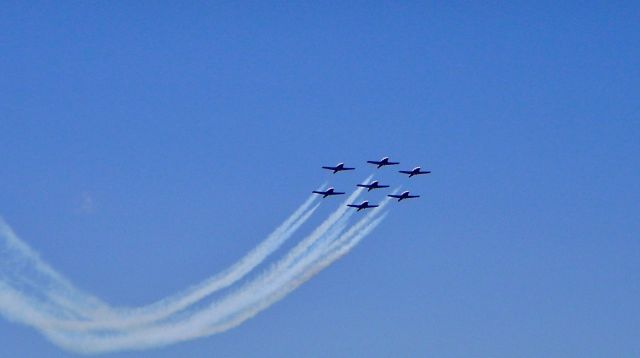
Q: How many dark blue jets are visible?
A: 7